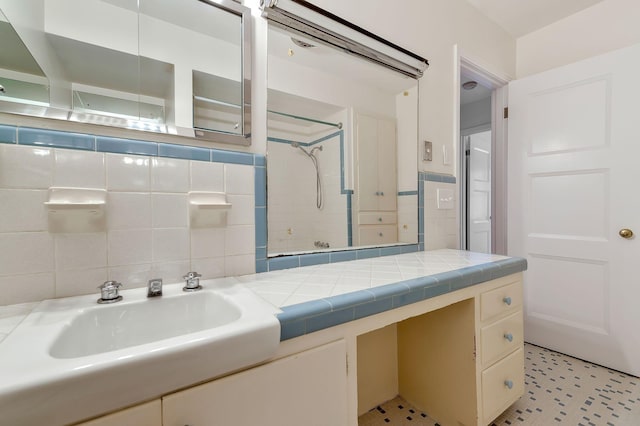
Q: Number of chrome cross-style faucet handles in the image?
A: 2